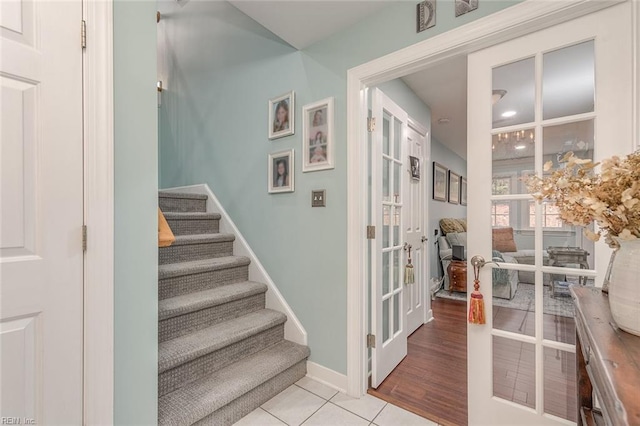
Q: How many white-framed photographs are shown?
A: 3